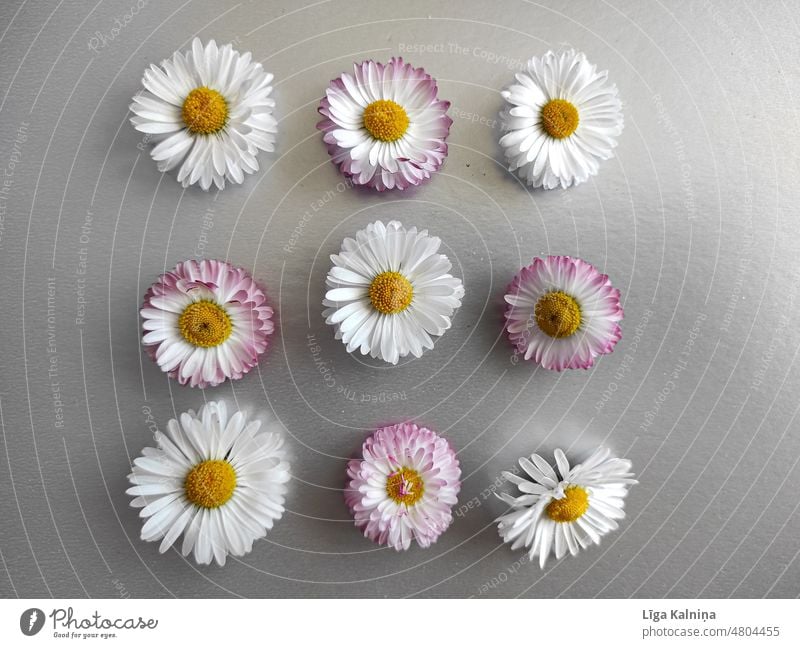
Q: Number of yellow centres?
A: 9